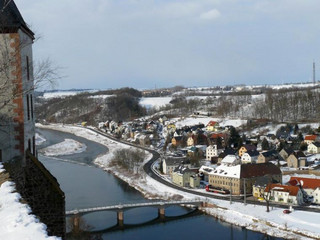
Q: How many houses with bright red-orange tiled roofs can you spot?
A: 5